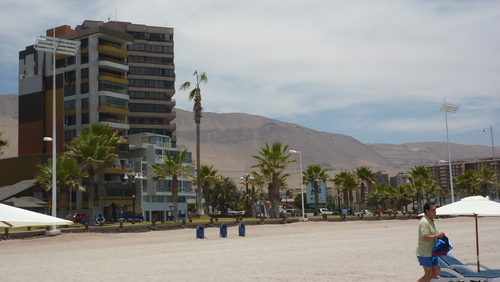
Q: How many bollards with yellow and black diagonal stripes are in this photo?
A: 0